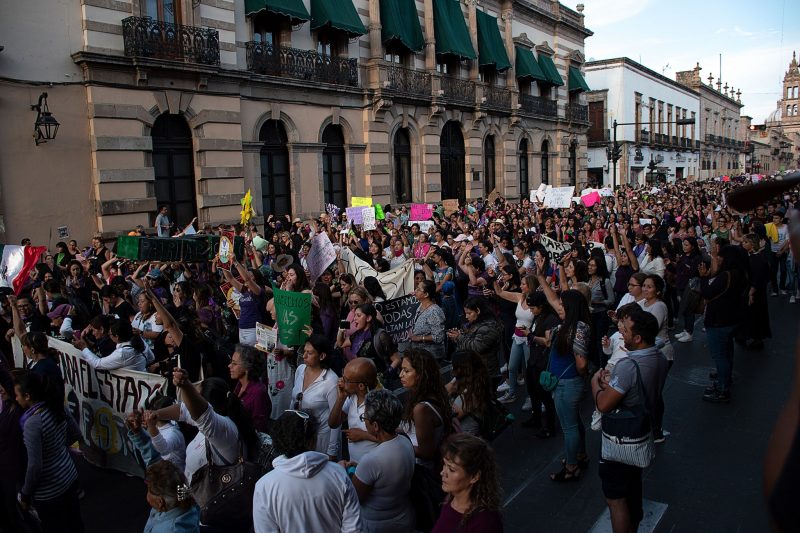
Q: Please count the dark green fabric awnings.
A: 8